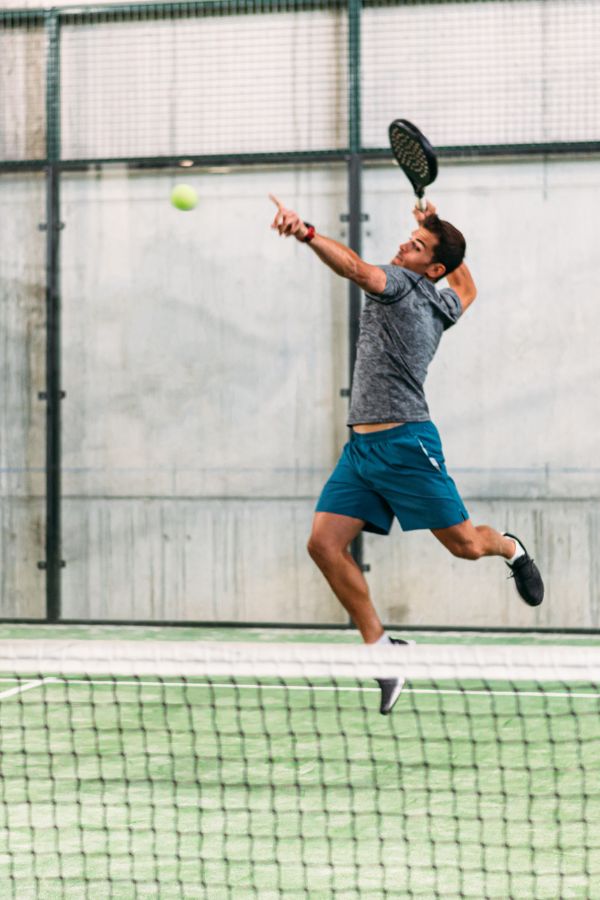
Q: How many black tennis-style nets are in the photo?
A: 1